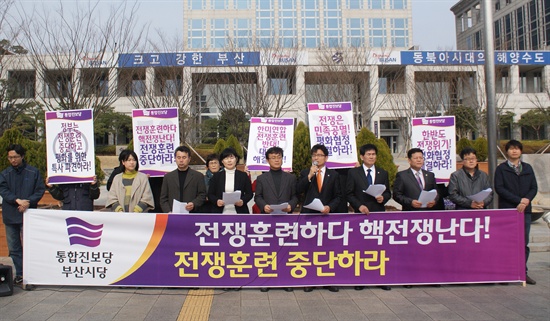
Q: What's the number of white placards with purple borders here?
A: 5